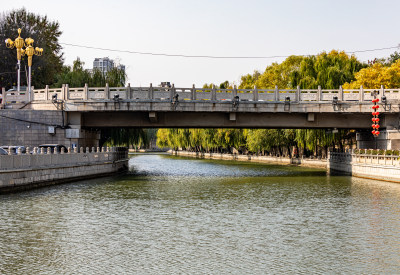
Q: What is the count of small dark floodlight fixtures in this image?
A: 7